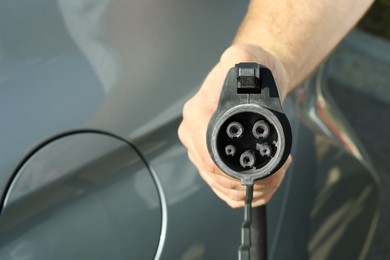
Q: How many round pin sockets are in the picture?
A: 5